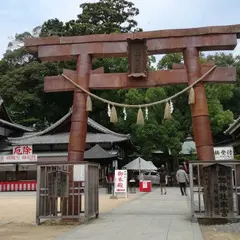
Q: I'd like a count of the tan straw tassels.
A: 5